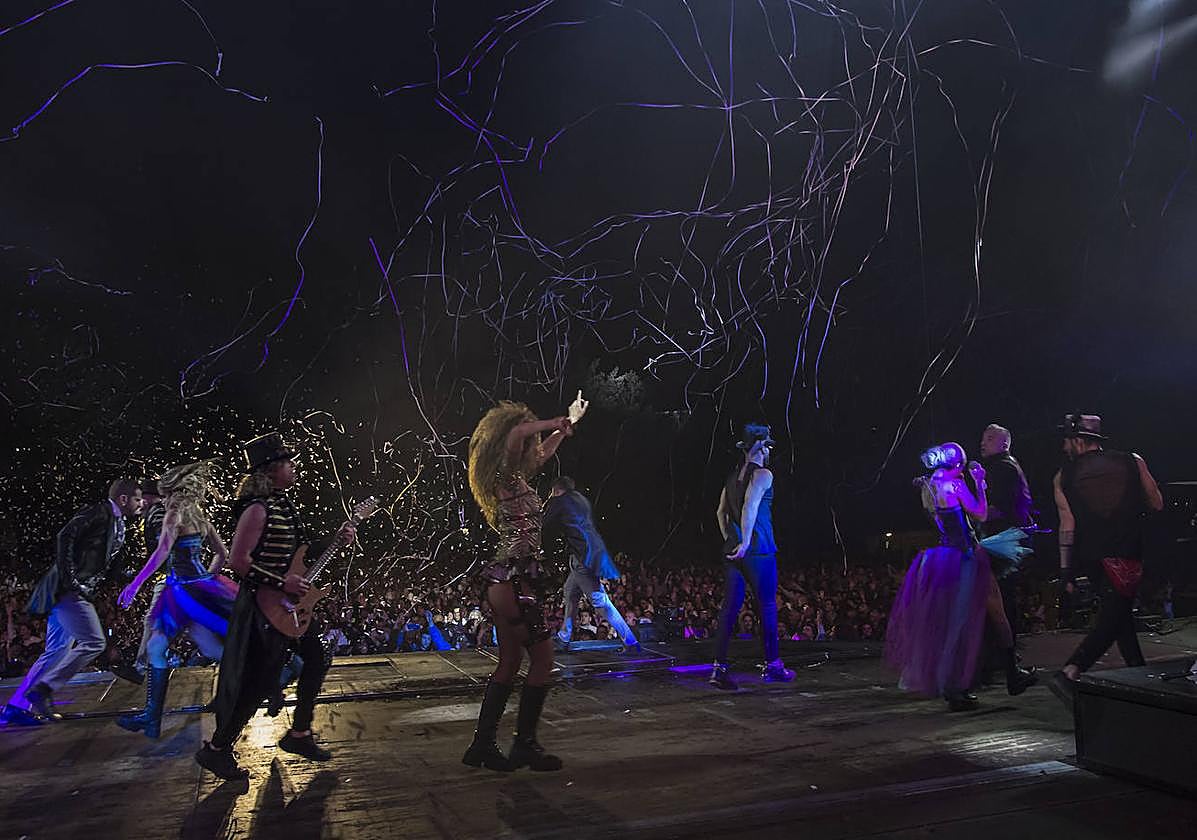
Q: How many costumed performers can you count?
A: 10